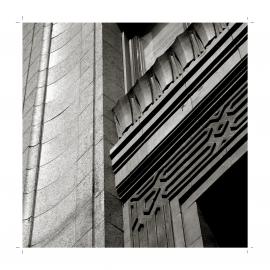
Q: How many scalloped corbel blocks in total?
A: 5